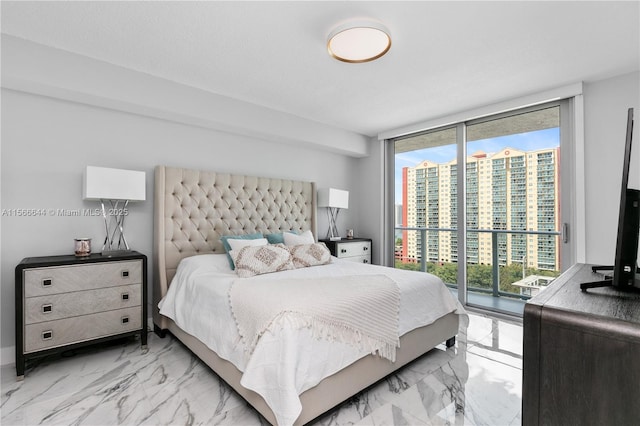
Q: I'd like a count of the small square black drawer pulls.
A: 9